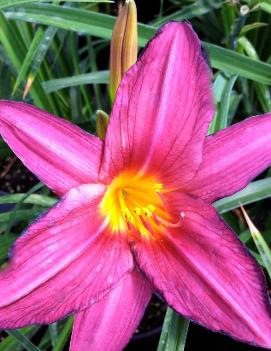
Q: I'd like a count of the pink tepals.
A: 6